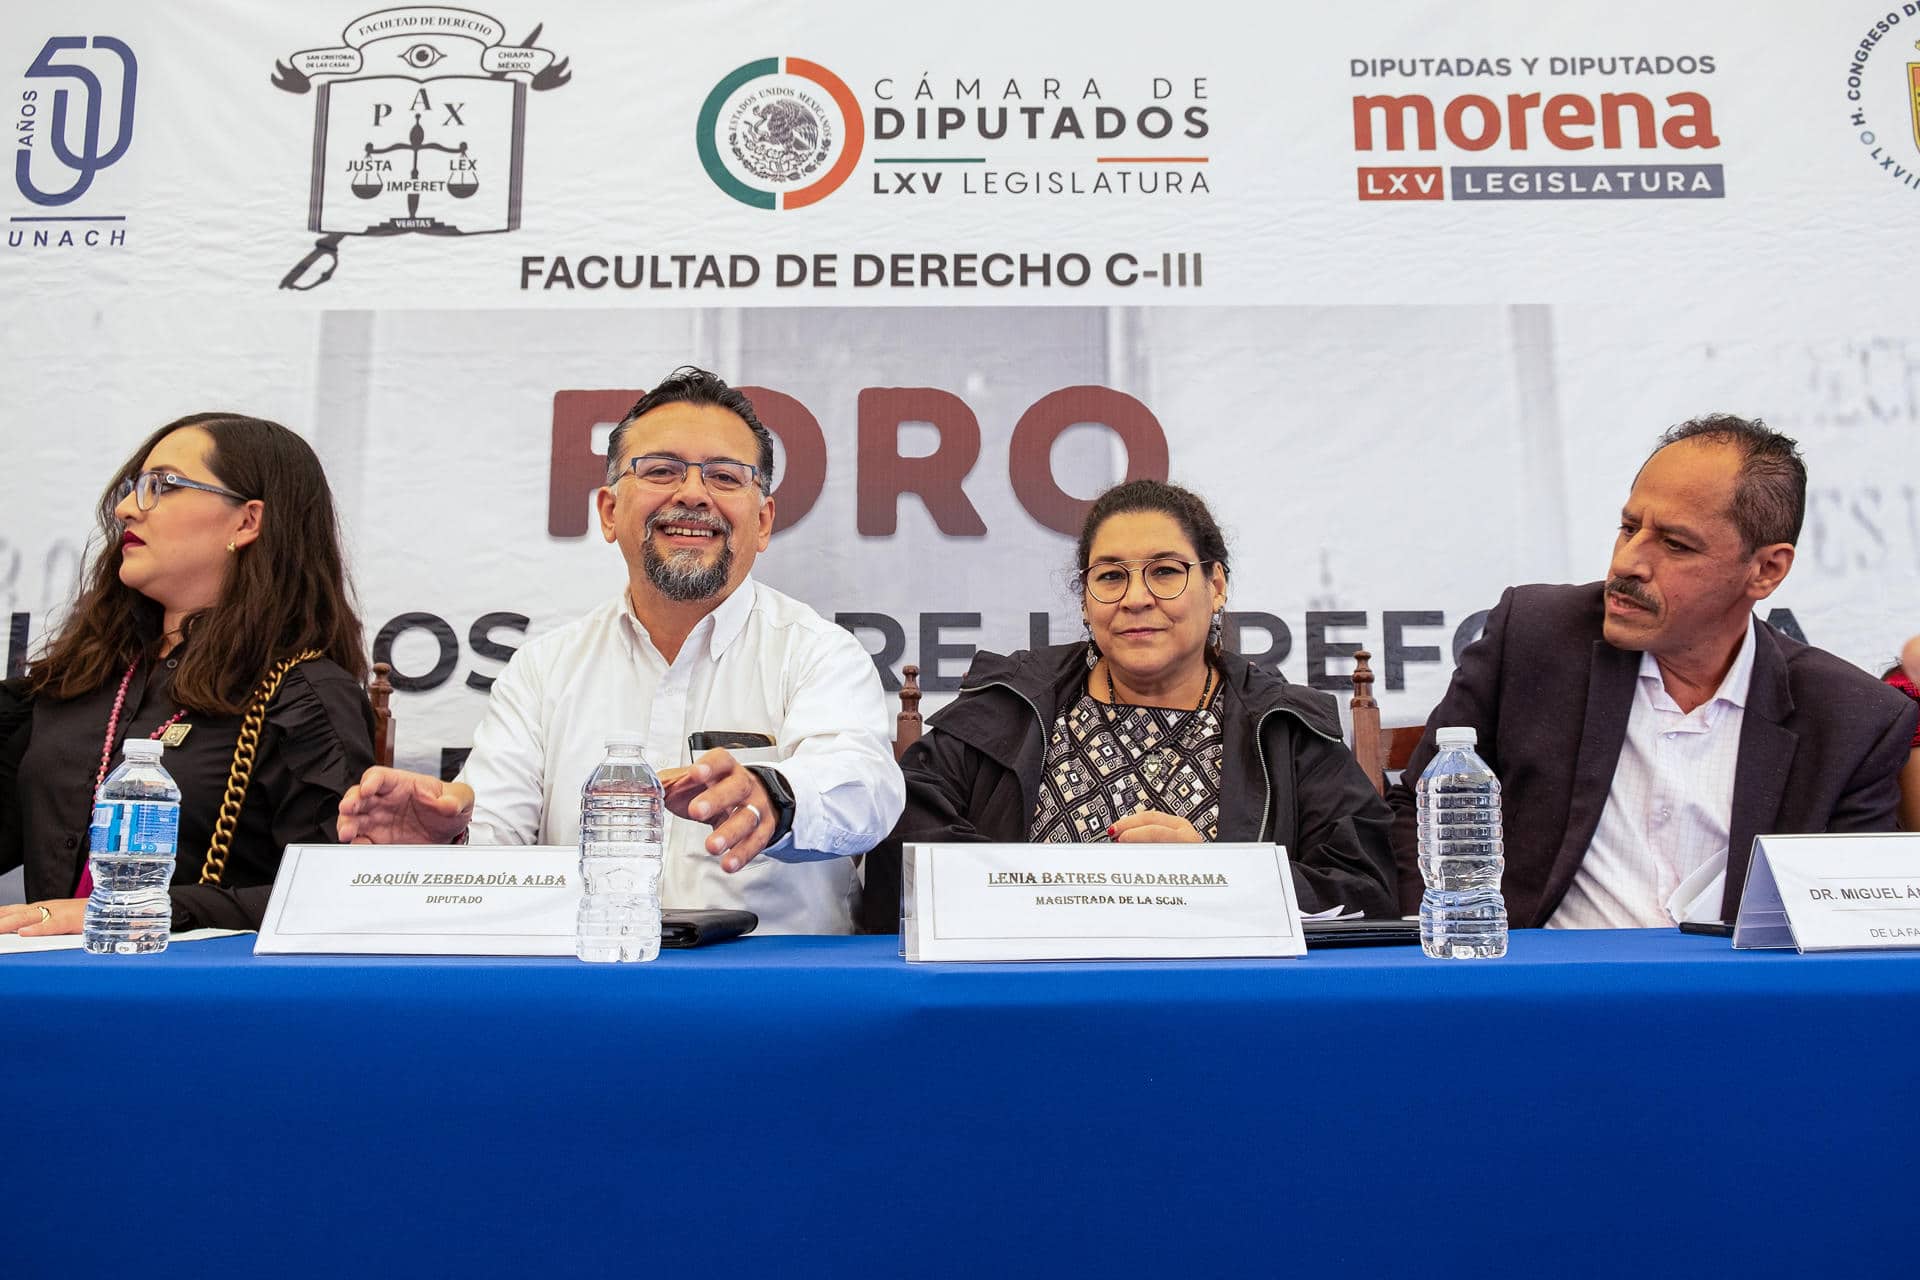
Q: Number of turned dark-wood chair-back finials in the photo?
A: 3